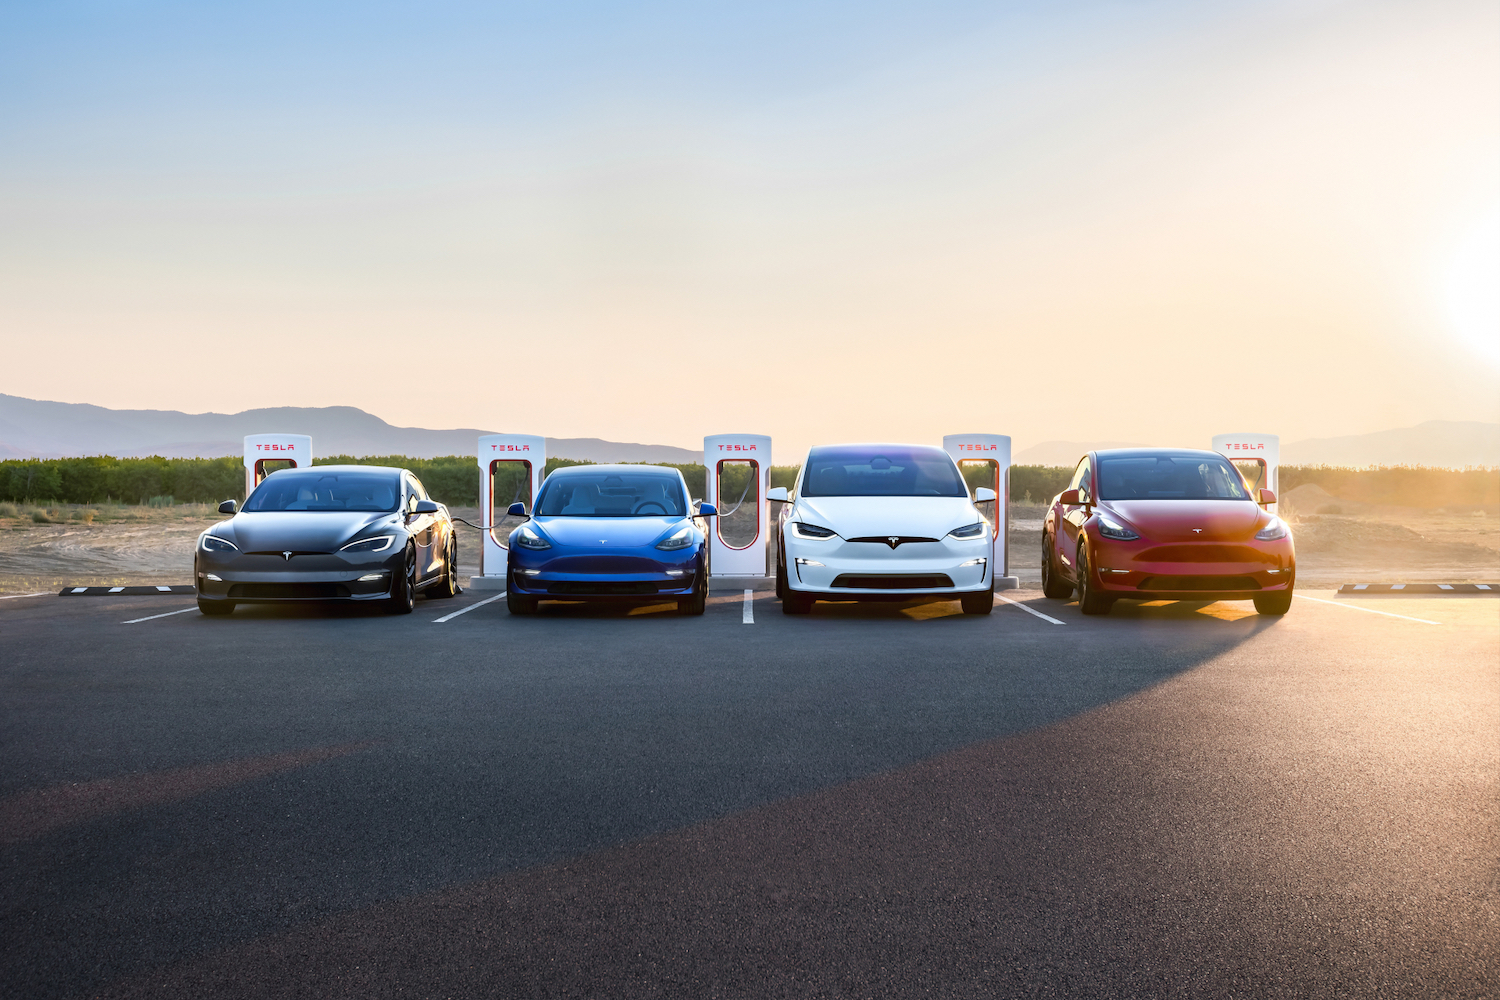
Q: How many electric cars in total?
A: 4